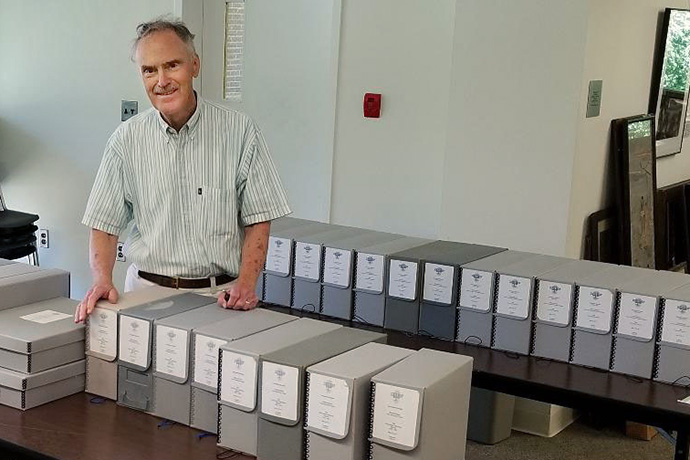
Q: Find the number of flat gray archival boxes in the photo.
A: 2